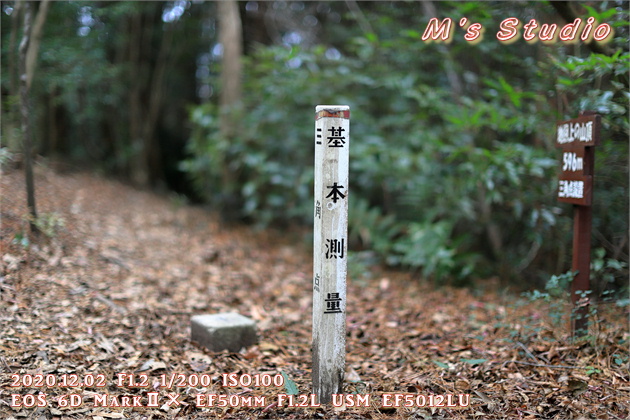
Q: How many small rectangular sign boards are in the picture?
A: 3